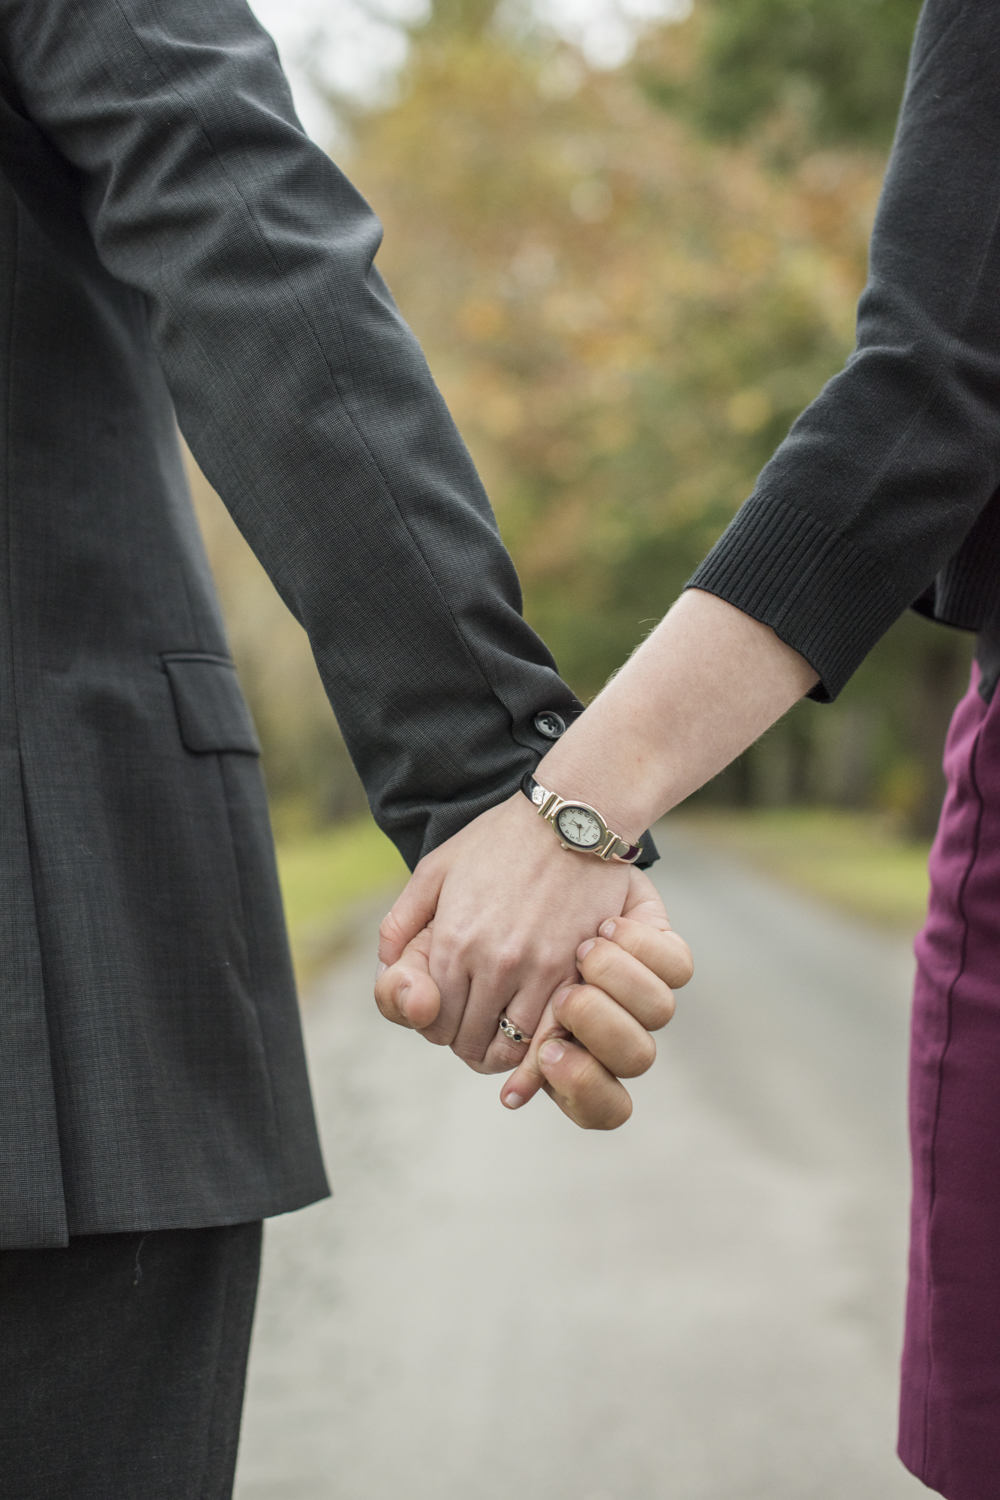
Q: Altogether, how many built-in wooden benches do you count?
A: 0